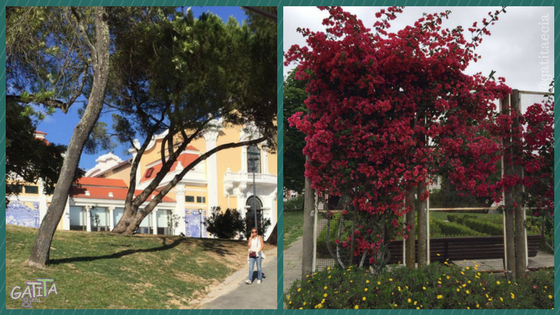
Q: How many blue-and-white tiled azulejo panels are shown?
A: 2